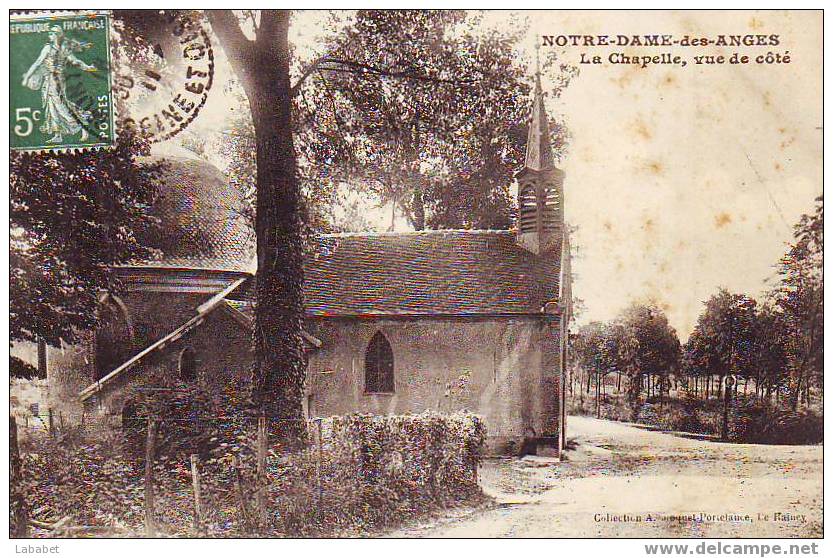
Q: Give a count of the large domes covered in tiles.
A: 1